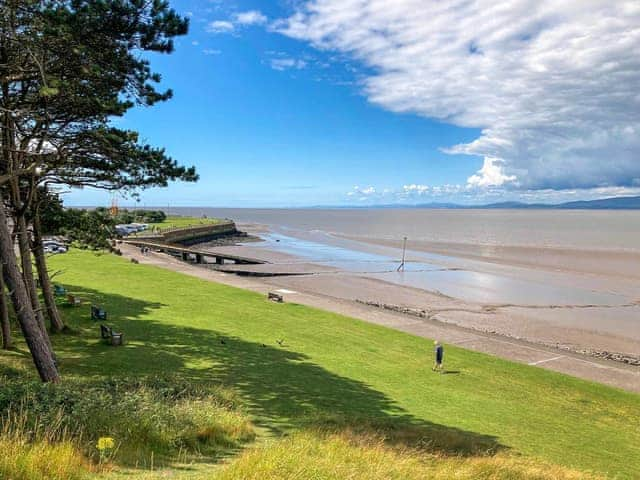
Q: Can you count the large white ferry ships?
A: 0